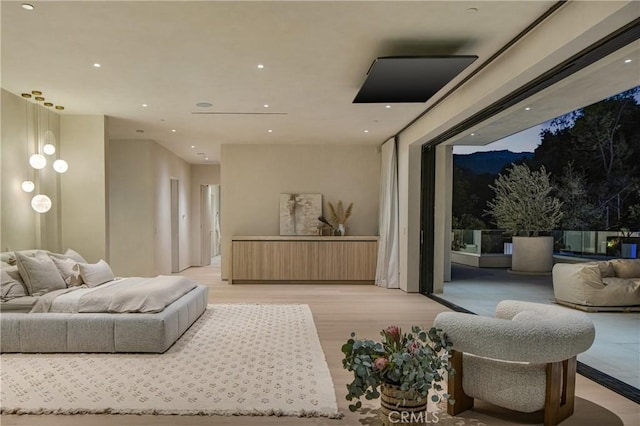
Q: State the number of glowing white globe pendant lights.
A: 5